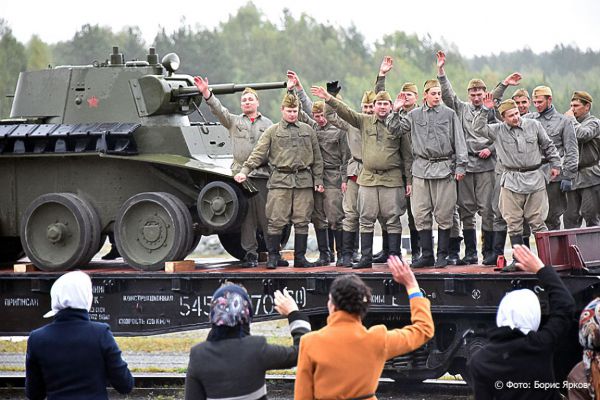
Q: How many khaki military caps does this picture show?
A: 12